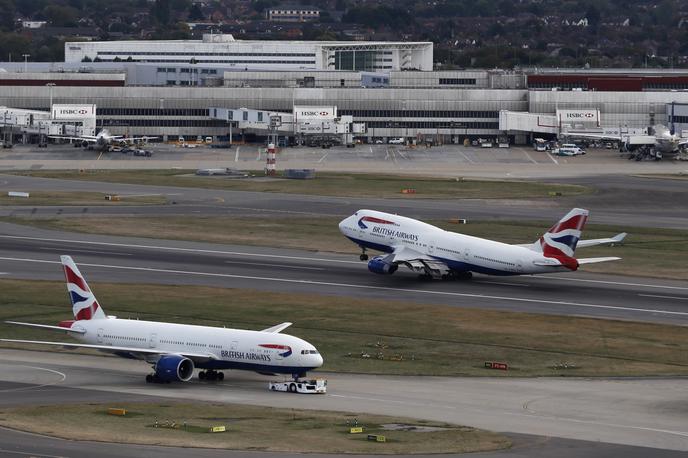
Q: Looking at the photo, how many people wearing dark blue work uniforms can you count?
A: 0